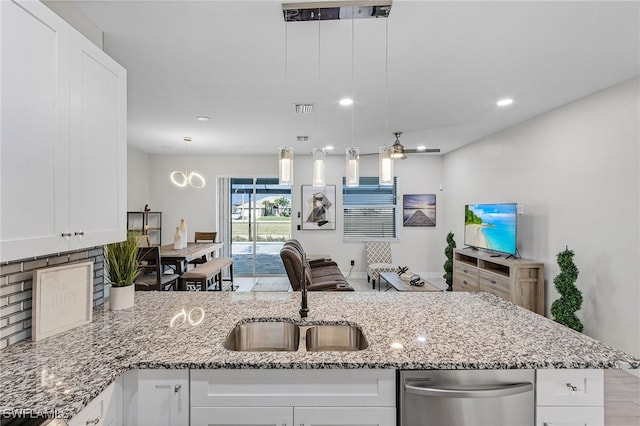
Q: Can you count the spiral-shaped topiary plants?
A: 2